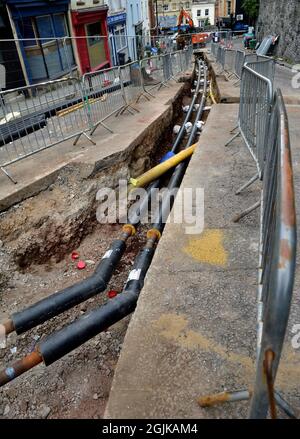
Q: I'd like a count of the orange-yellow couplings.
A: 2